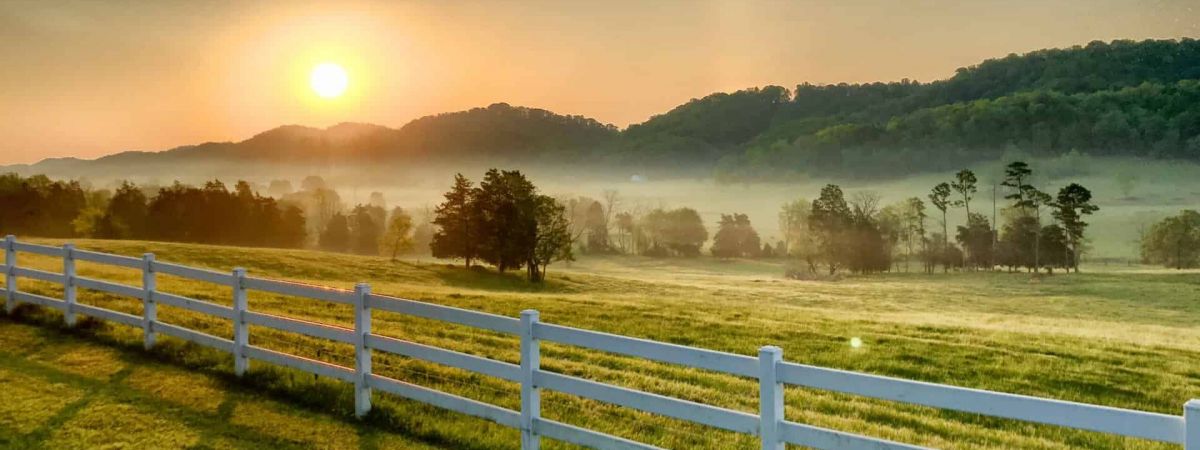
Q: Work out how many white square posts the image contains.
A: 8